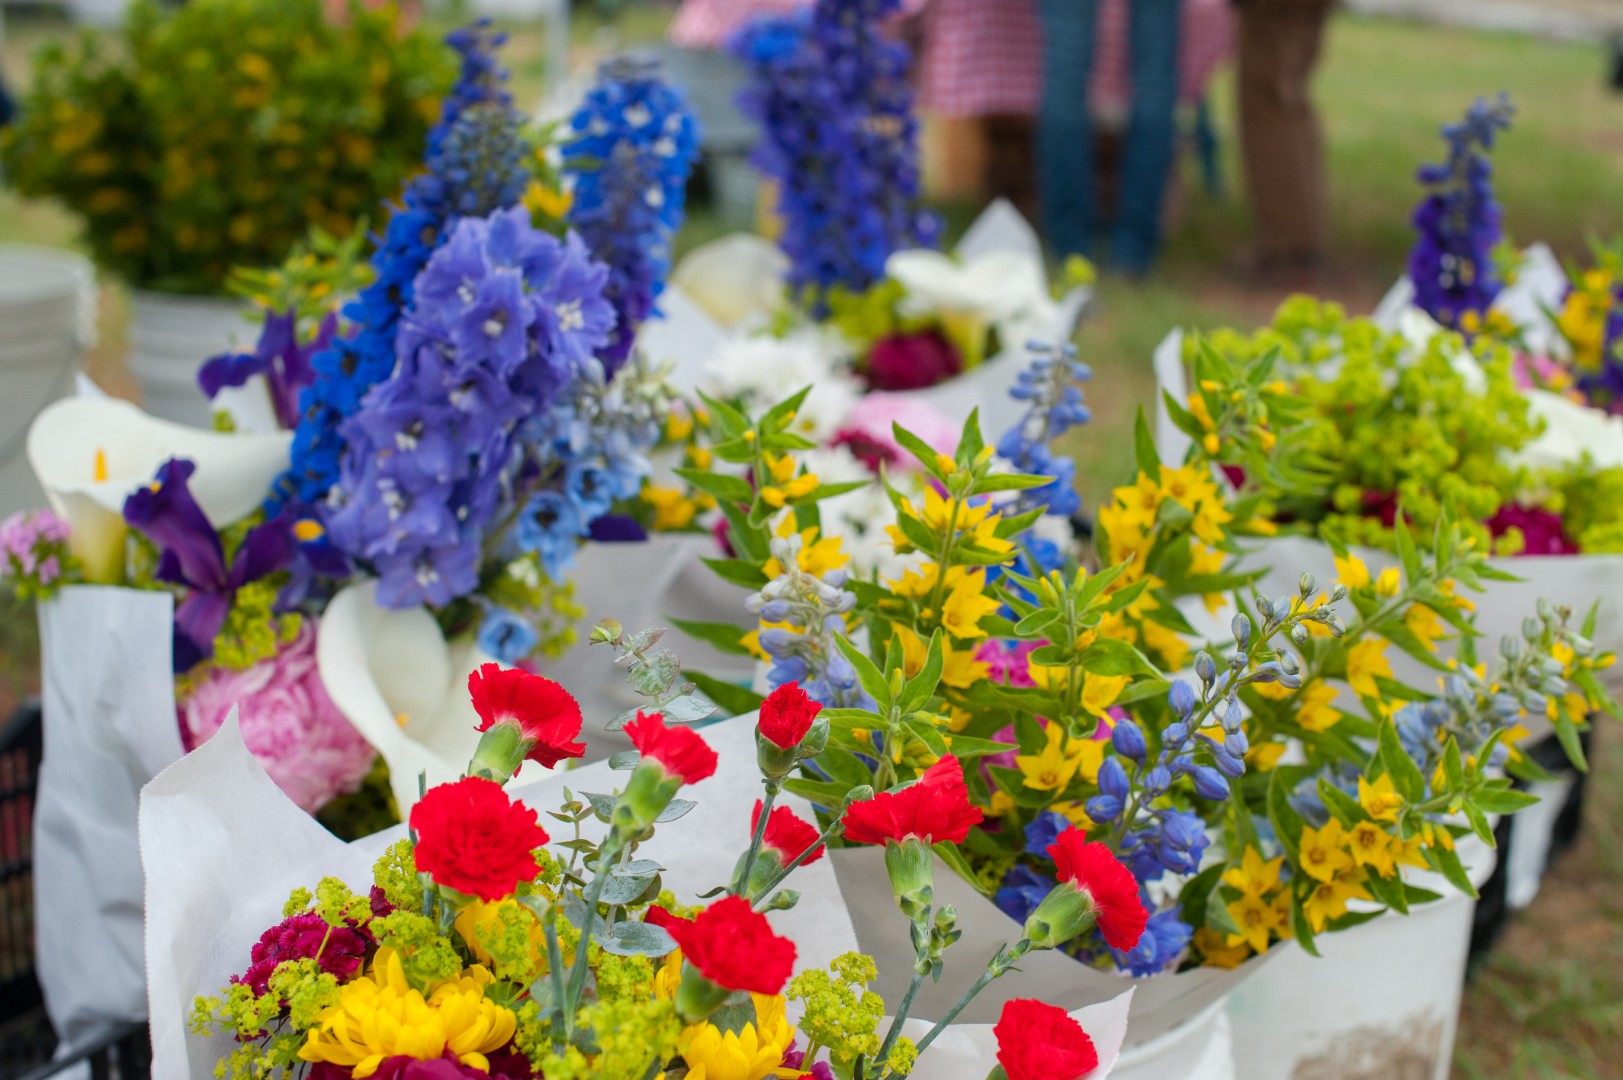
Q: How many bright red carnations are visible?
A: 9